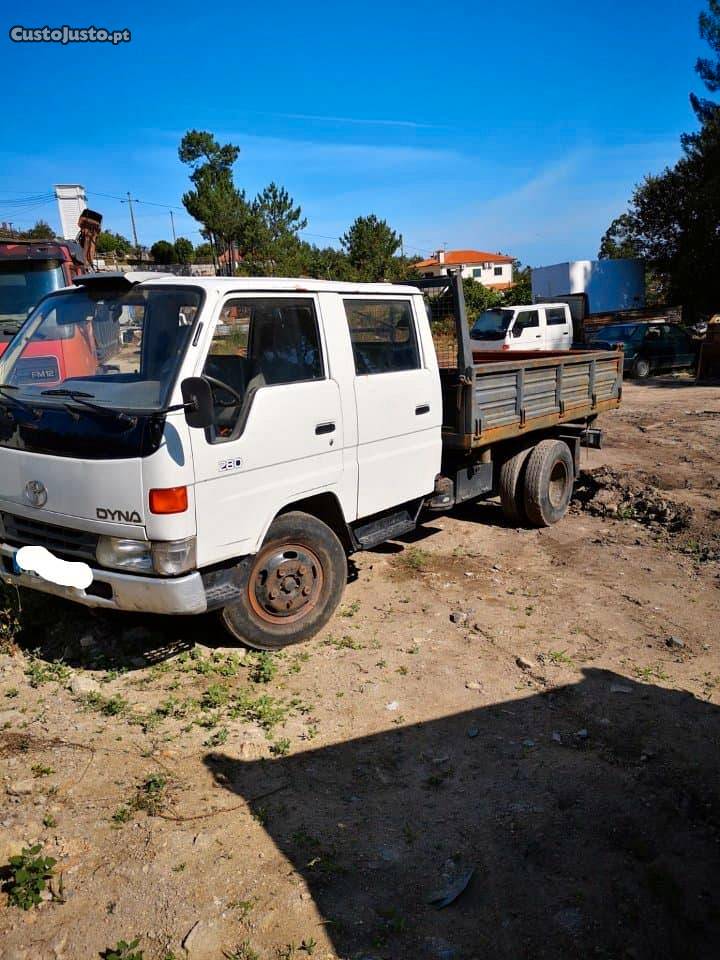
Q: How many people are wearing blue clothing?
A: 0